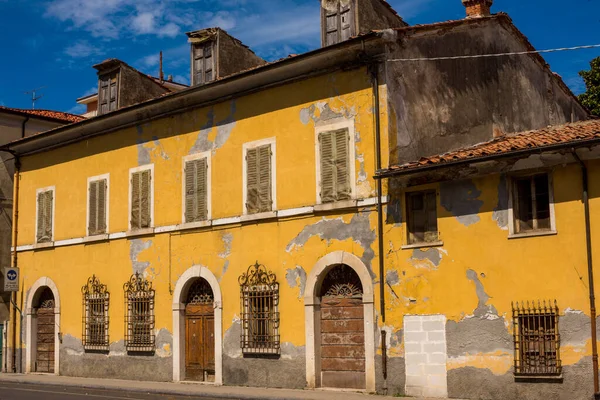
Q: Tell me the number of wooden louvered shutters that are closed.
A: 6